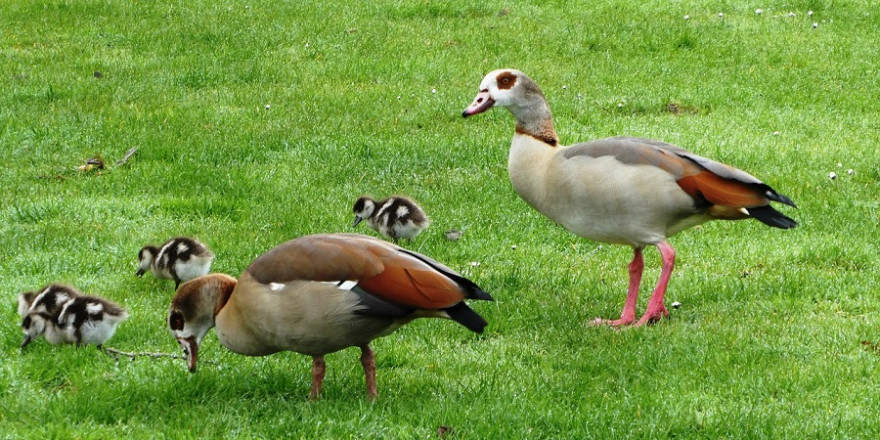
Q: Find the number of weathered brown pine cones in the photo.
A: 0